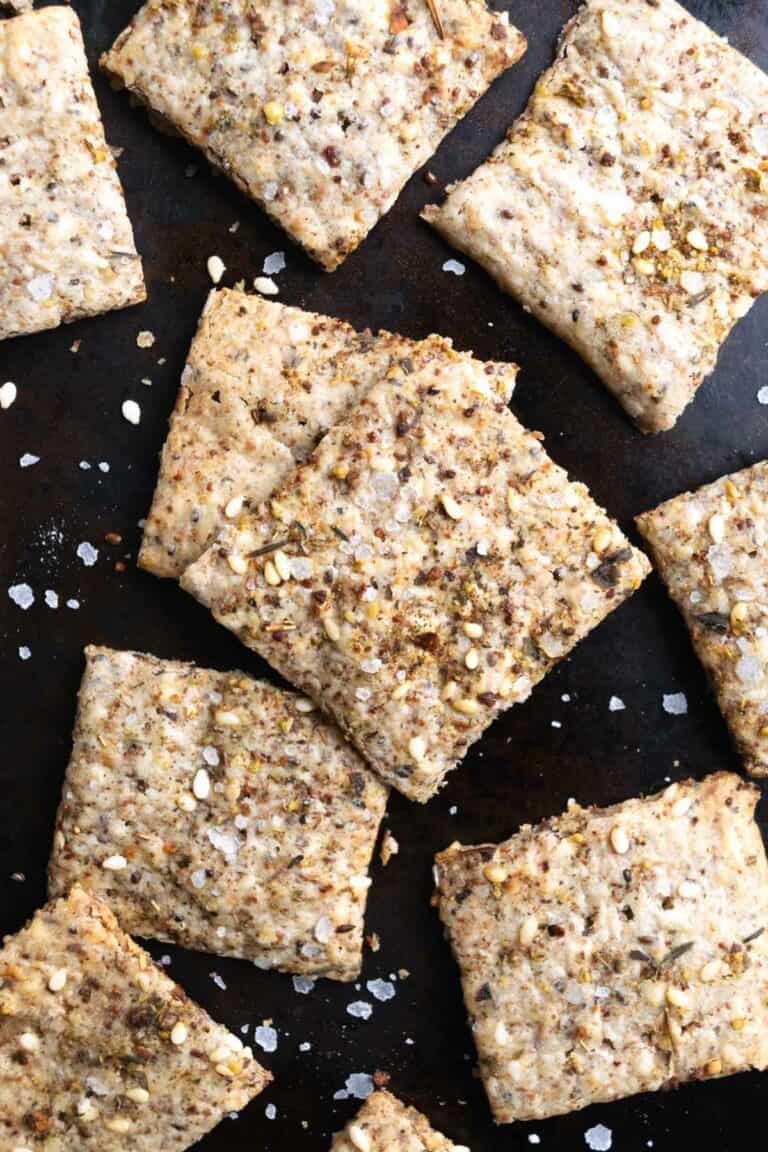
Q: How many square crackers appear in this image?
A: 10